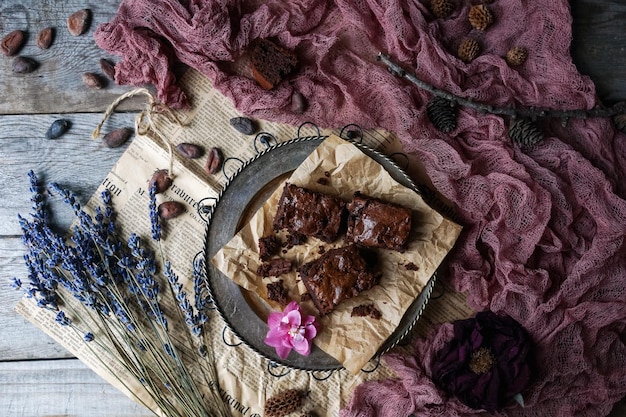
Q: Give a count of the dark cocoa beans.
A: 14